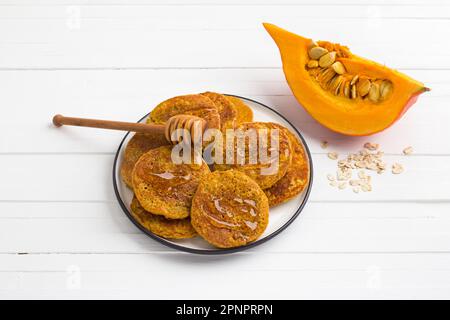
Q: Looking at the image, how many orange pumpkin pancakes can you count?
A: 9